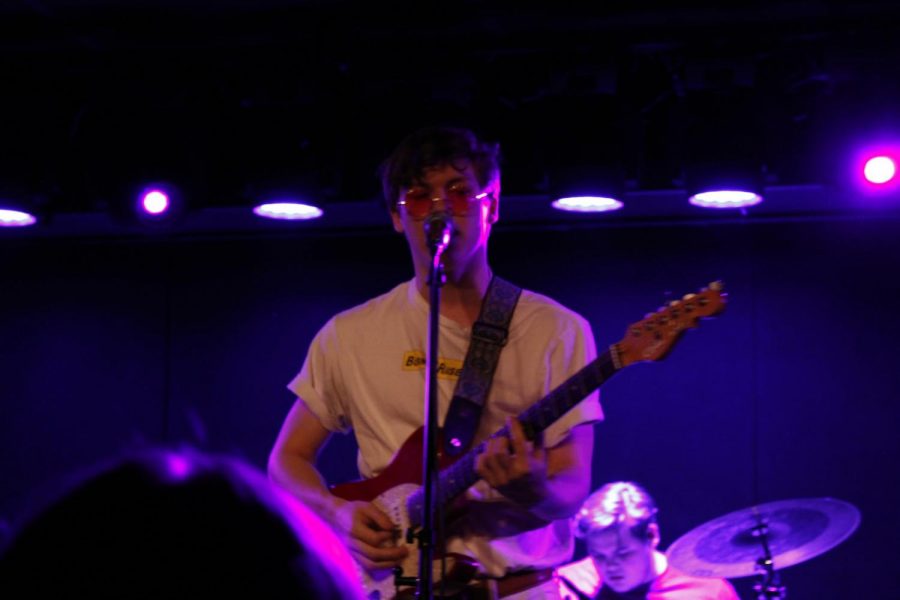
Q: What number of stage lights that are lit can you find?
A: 6